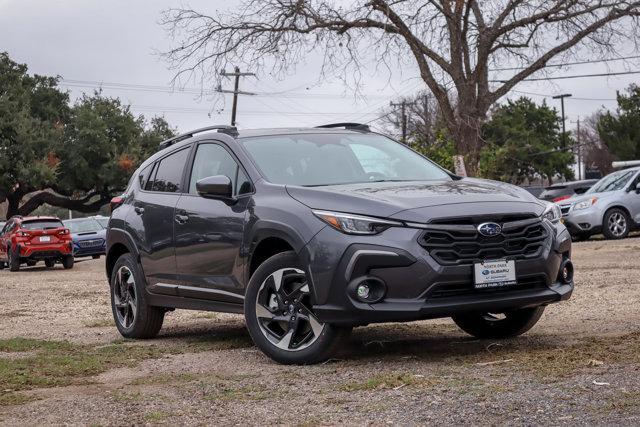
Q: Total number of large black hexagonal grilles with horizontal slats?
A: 1